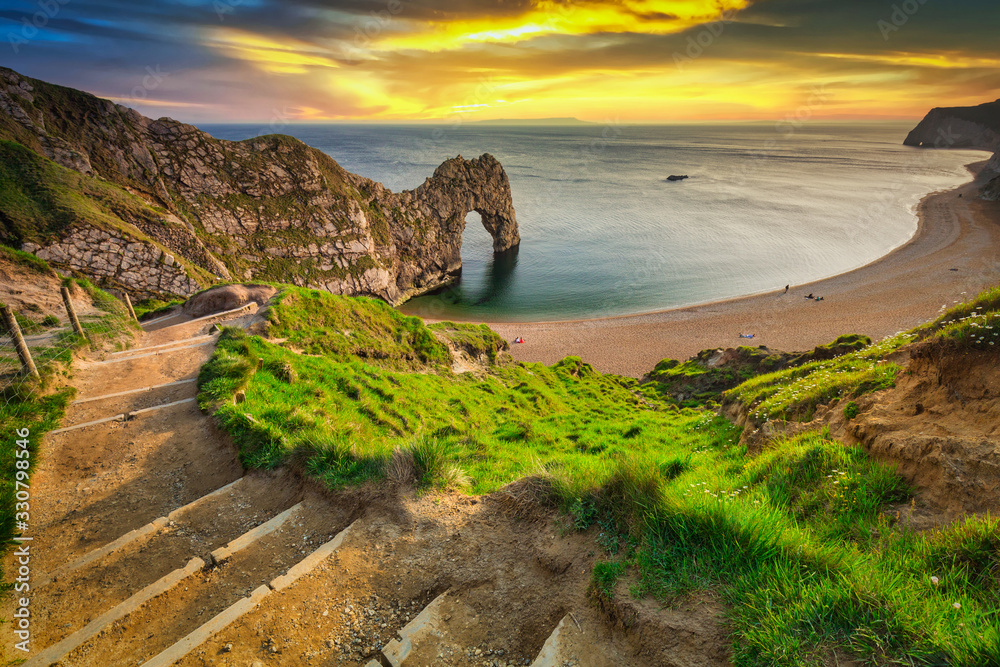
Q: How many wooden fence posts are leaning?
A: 3